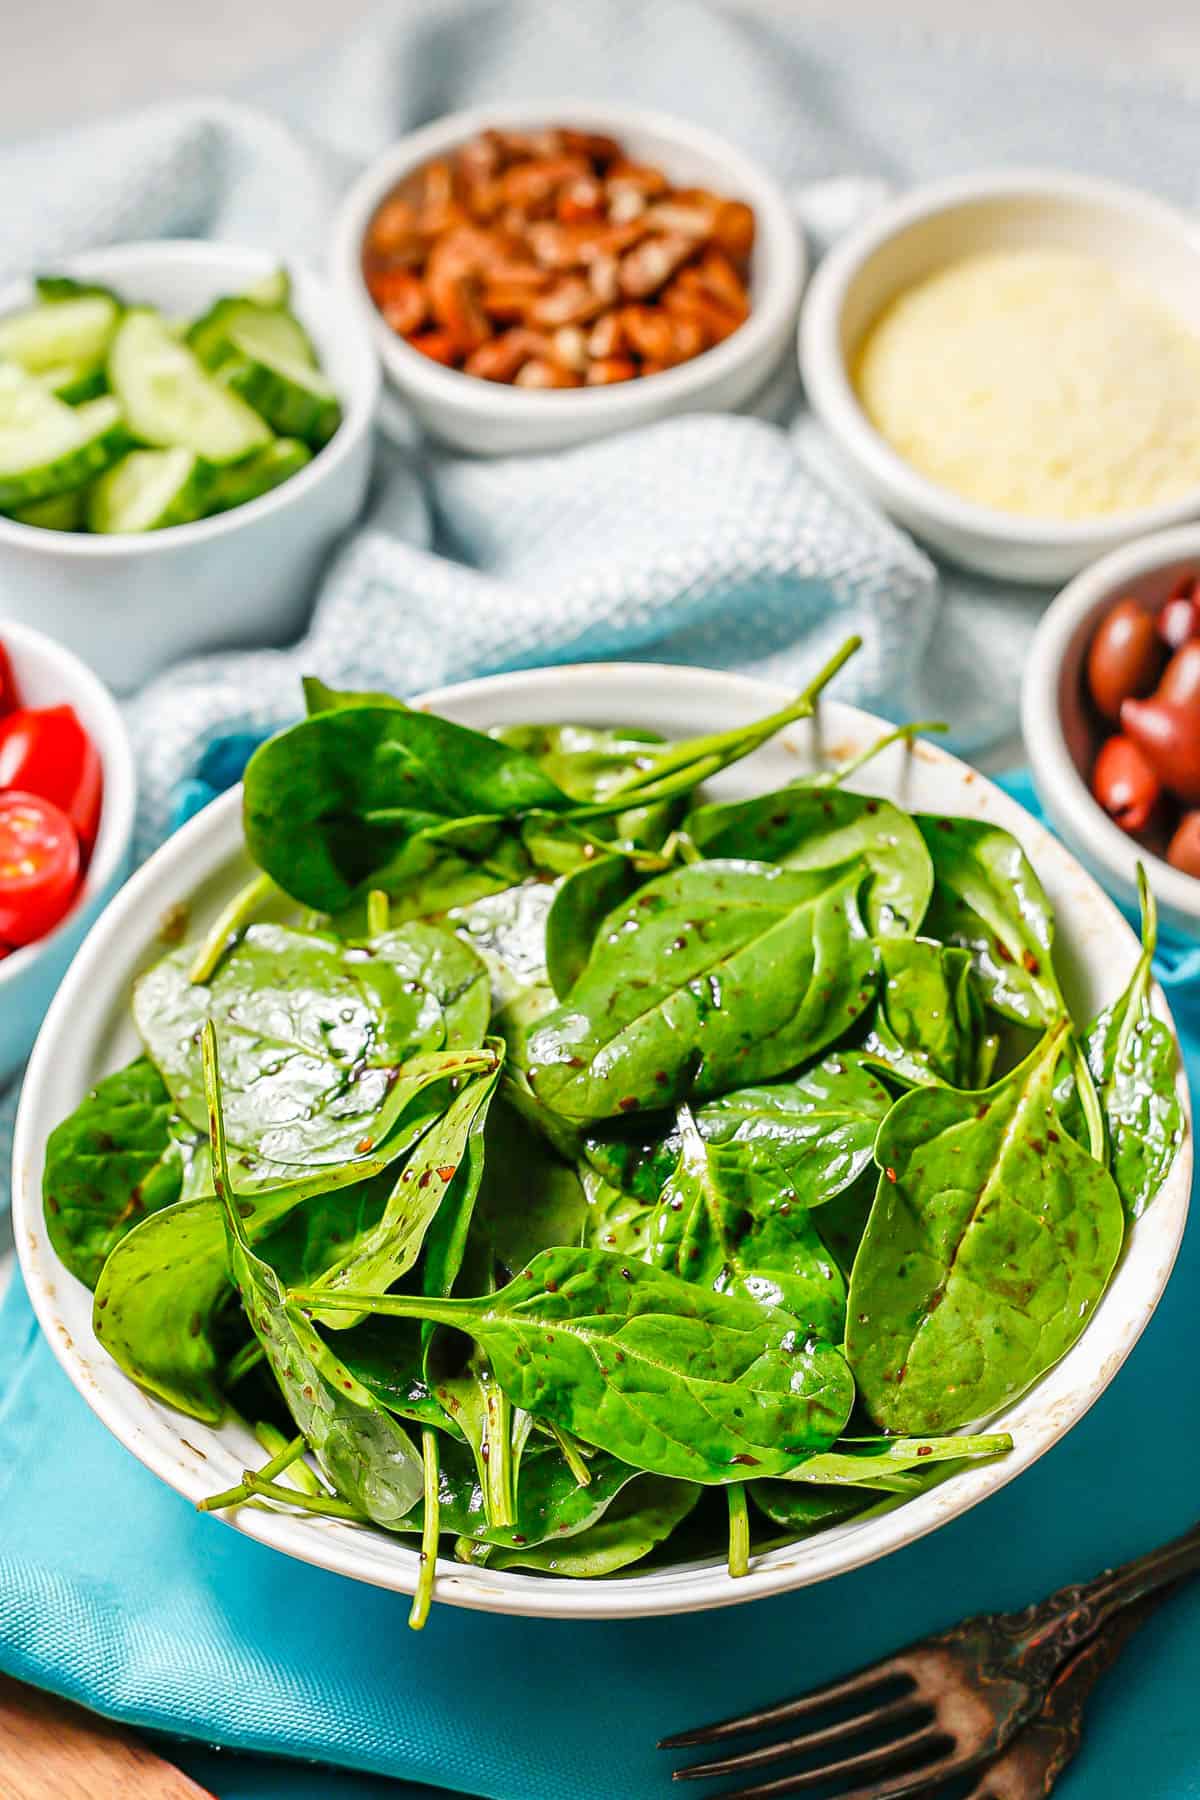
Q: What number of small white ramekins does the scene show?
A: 5